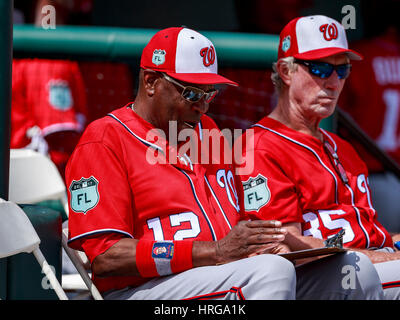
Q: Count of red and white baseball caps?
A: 2